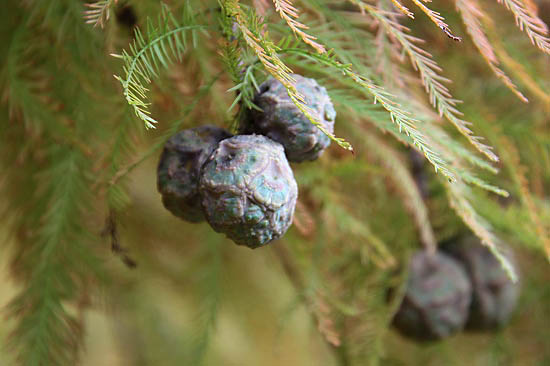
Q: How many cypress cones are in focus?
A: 3